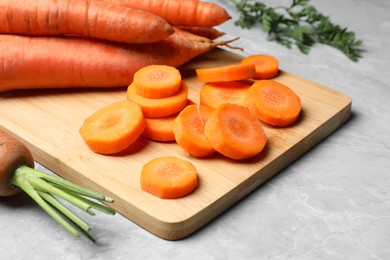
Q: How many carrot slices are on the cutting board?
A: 11